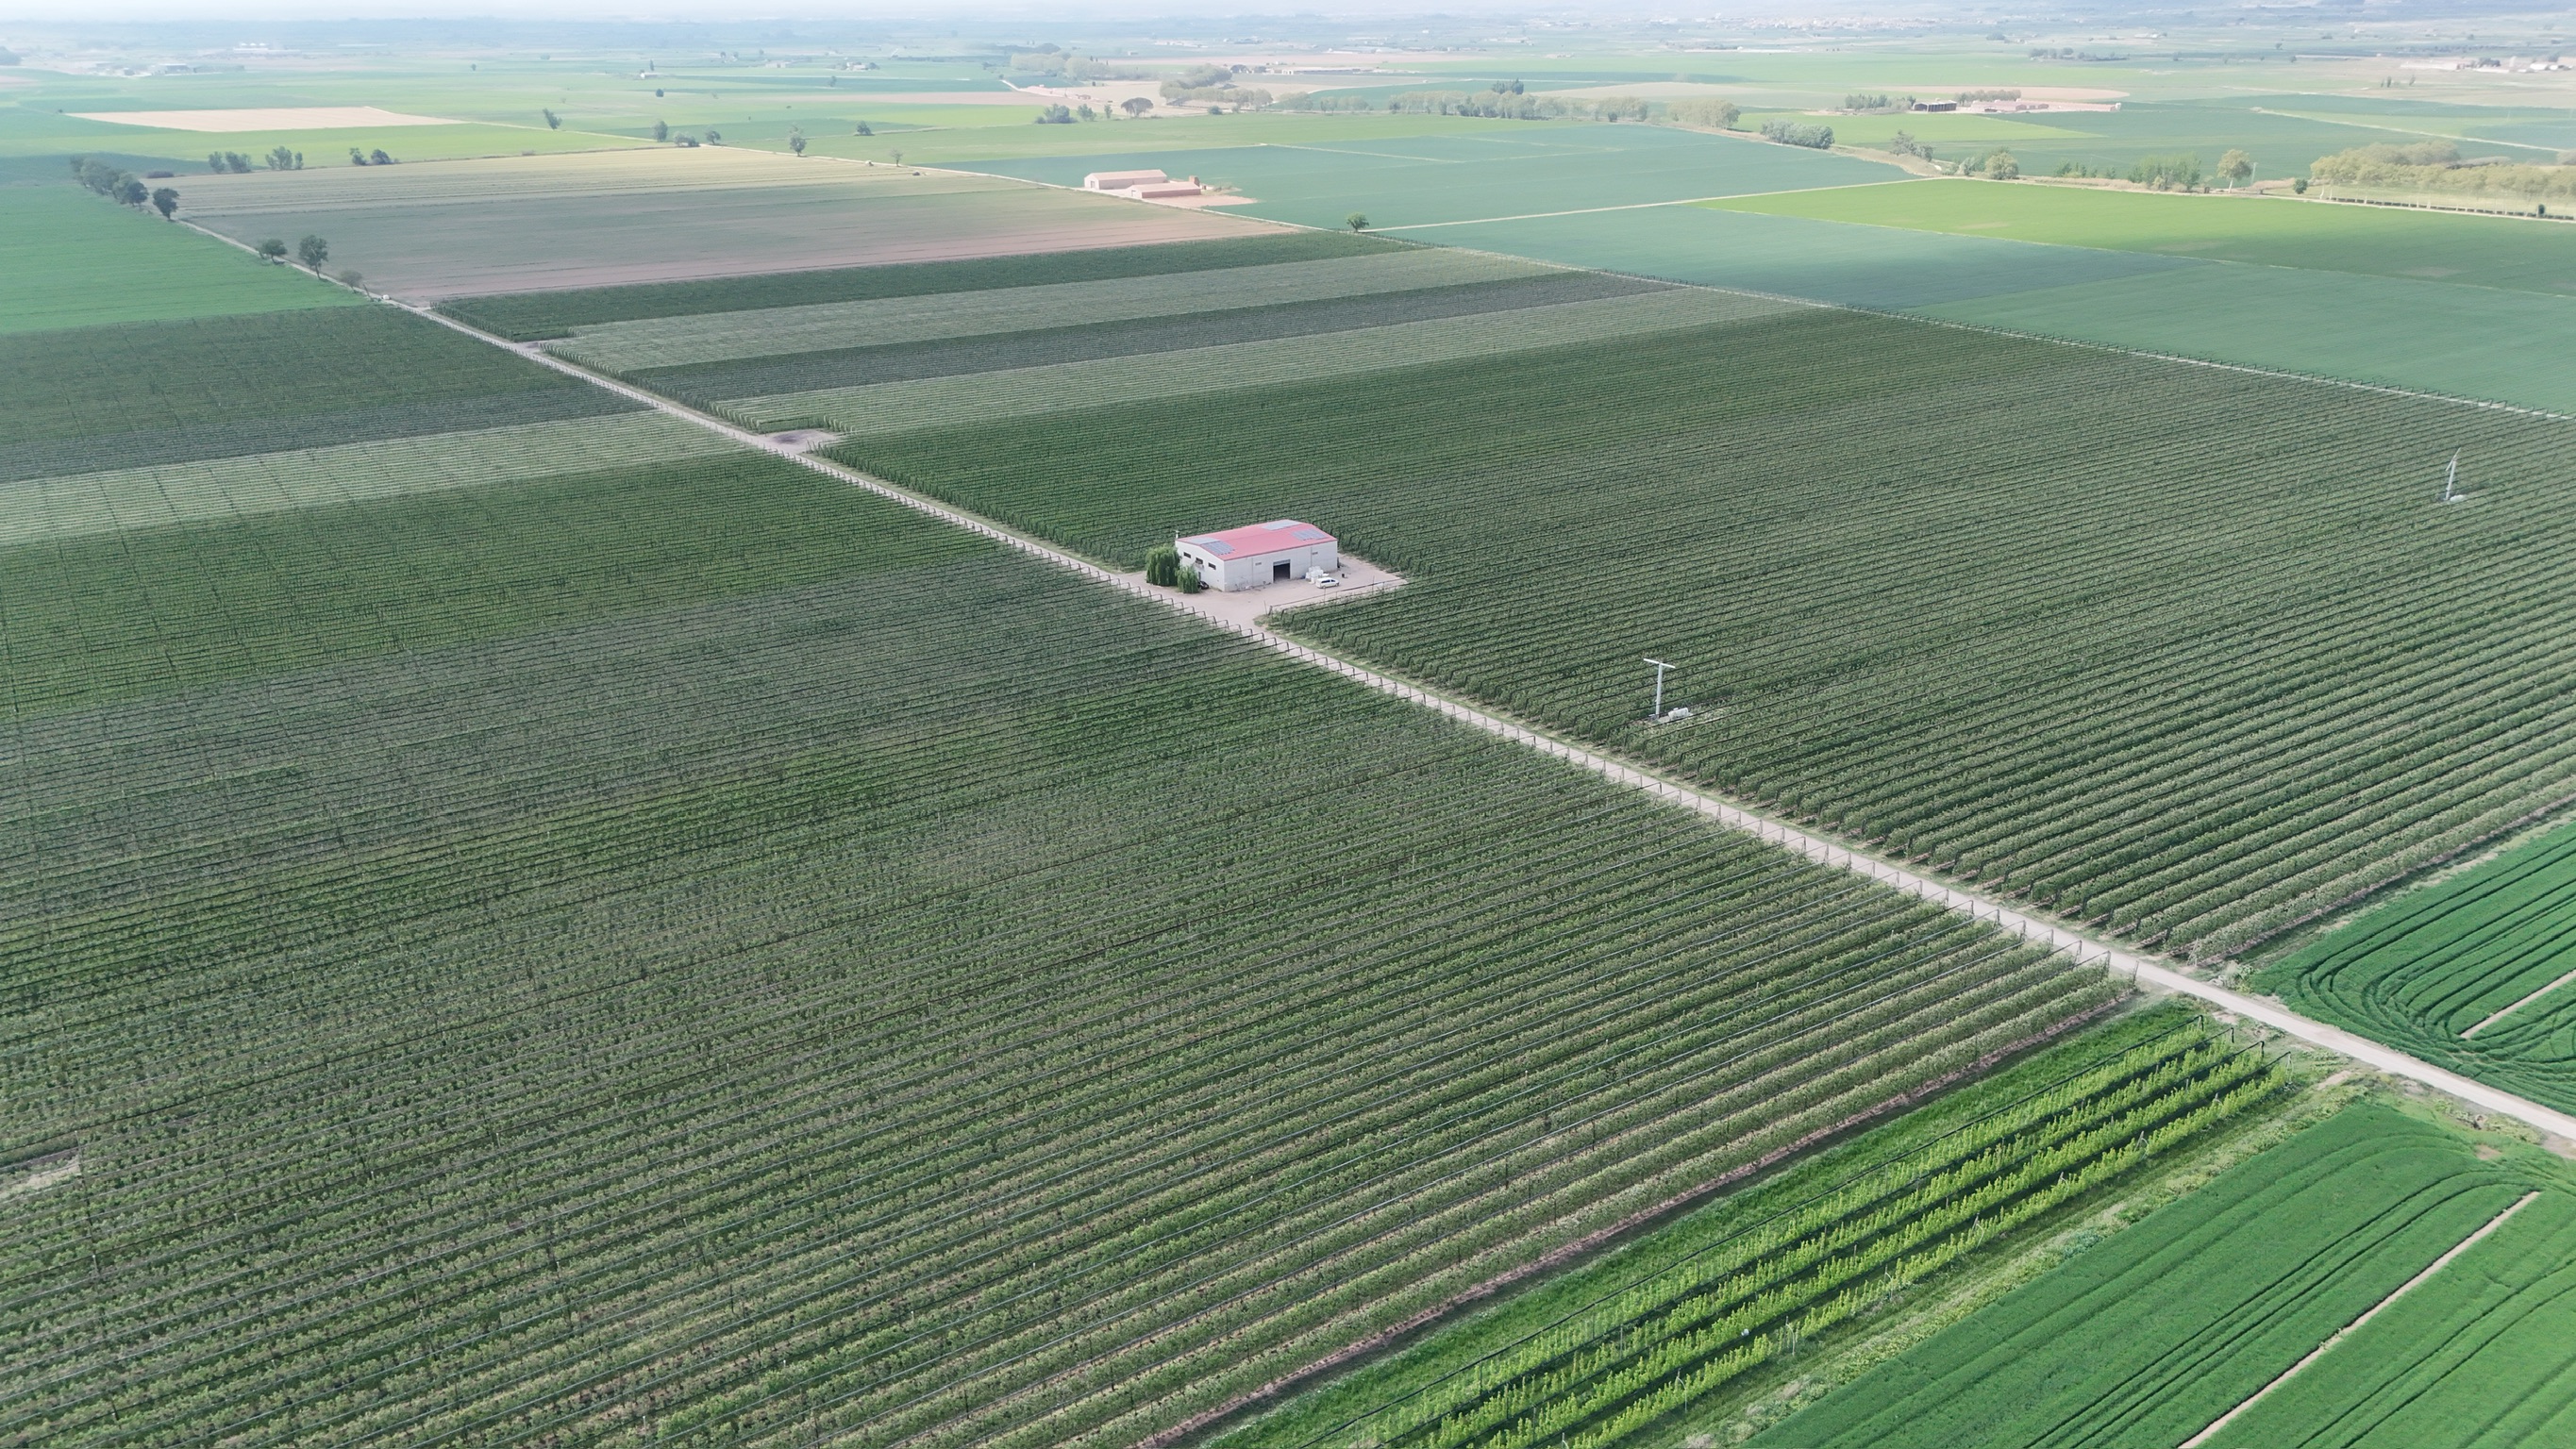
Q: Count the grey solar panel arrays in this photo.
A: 4